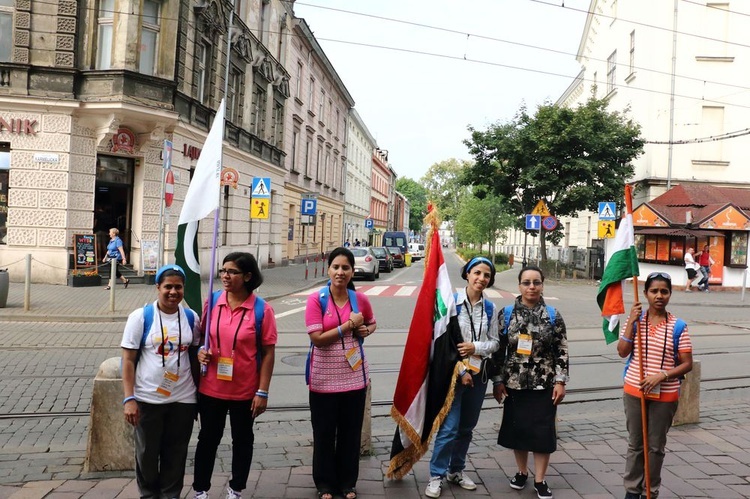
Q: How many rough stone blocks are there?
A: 3